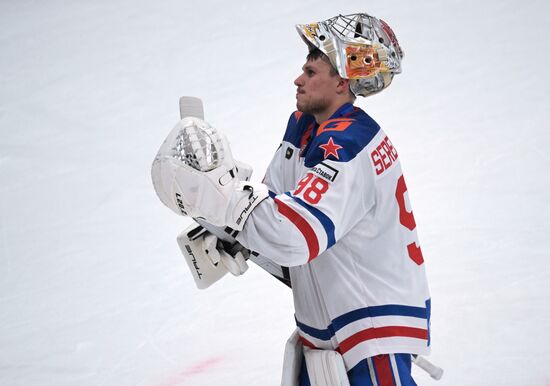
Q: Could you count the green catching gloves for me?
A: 0